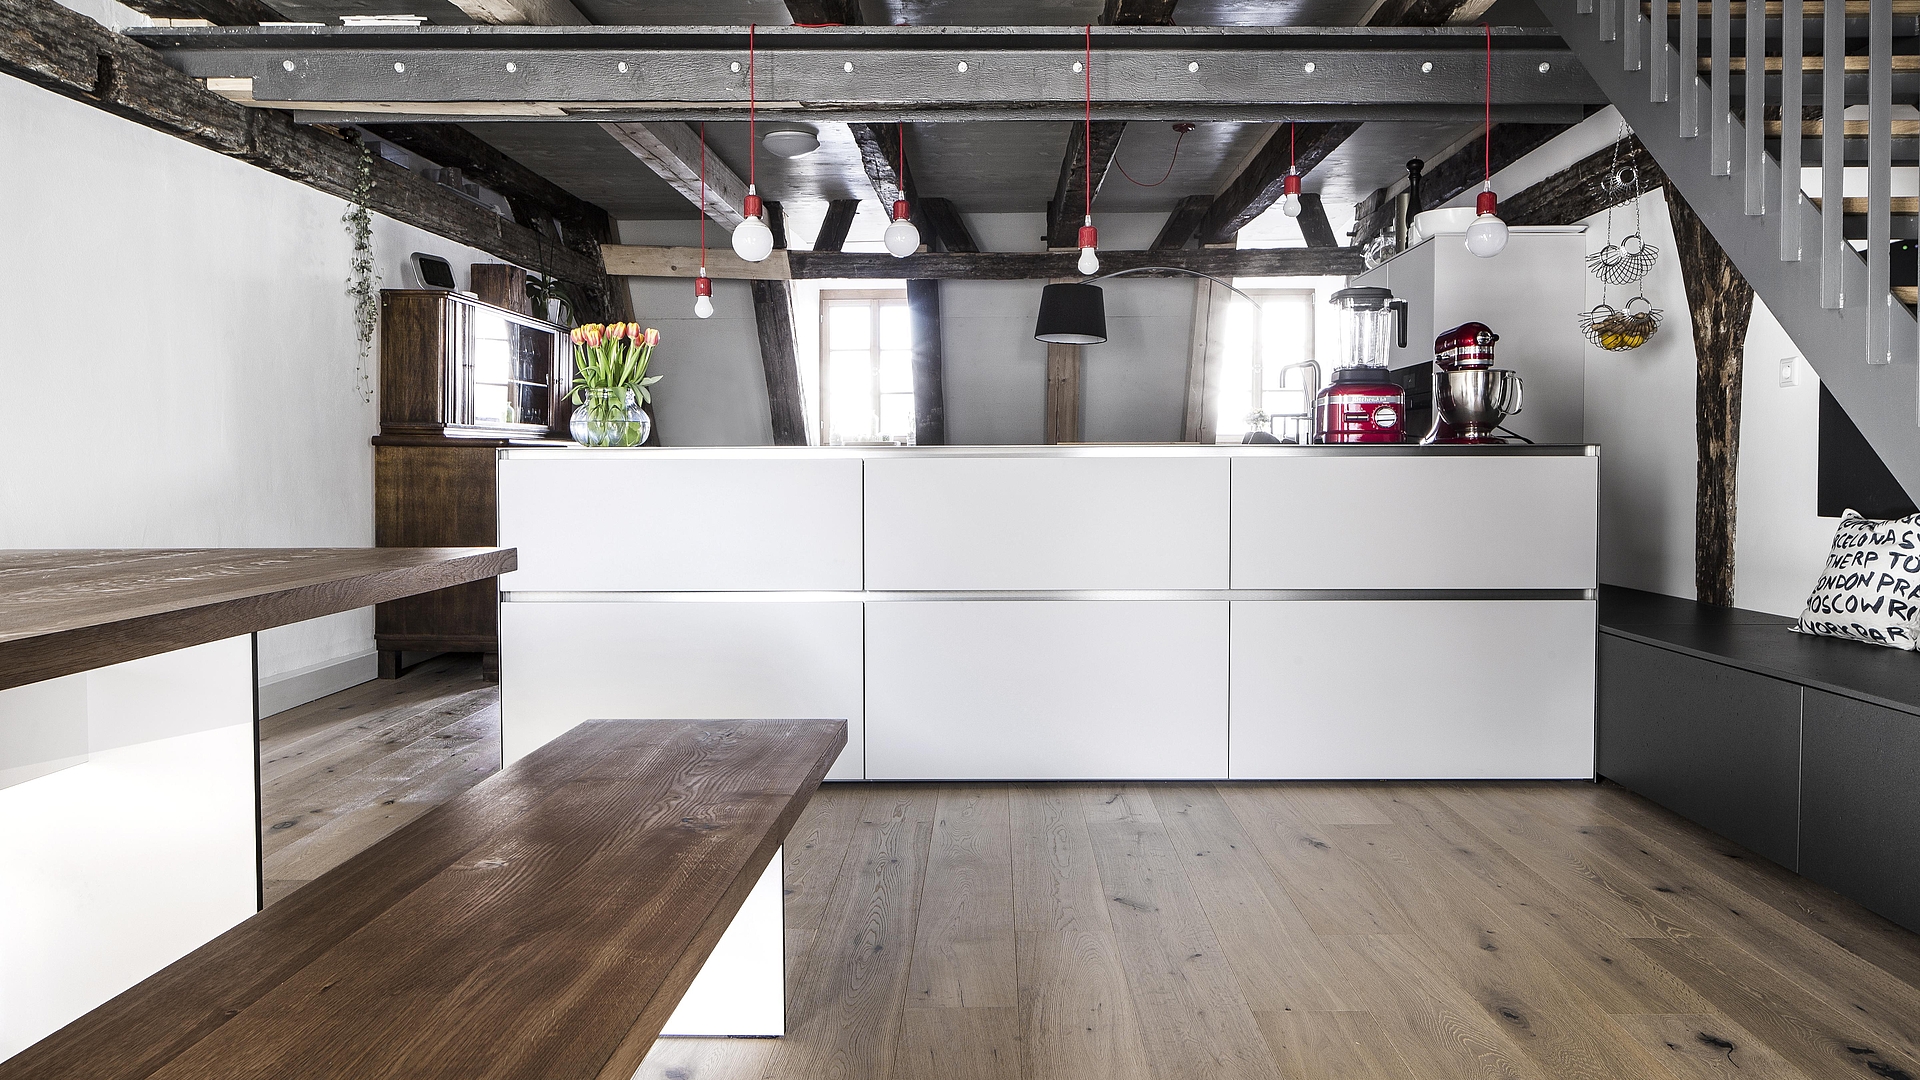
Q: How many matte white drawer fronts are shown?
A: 6